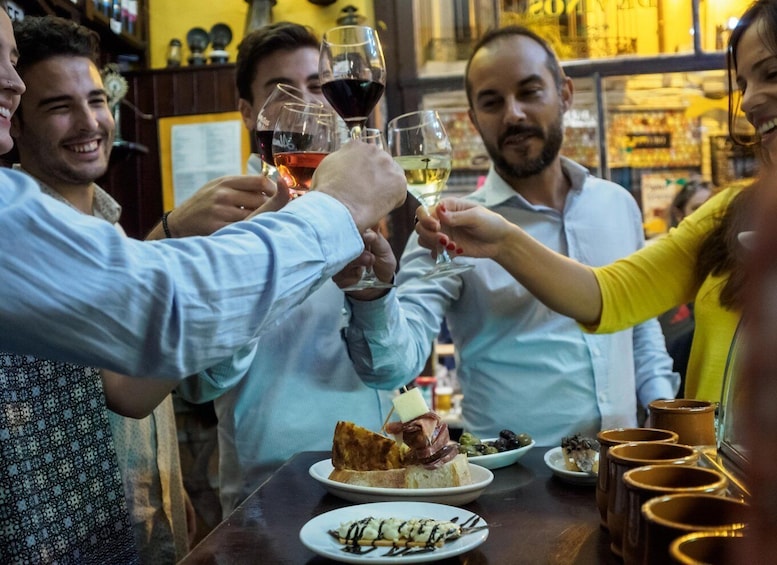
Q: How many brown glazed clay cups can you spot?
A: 6